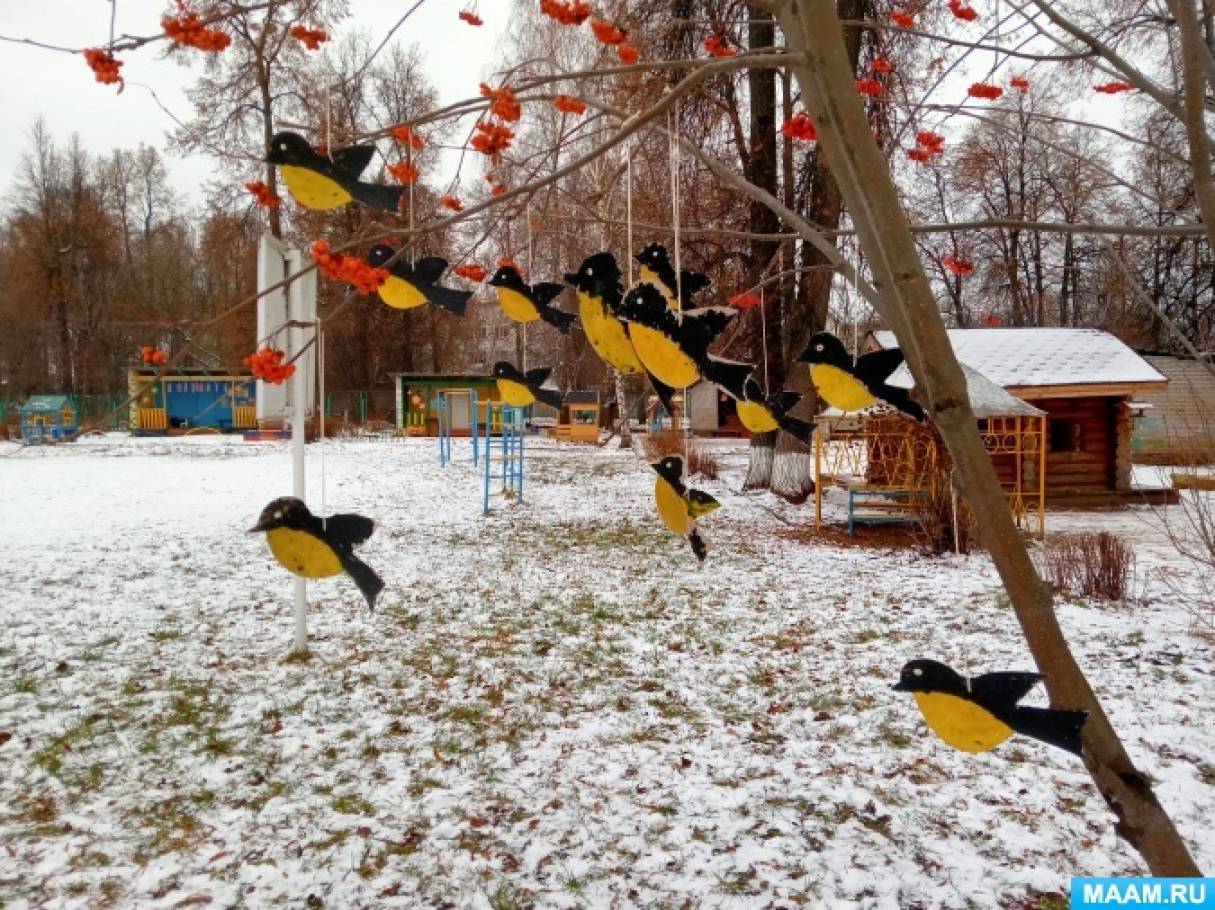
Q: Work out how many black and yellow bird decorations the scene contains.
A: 12